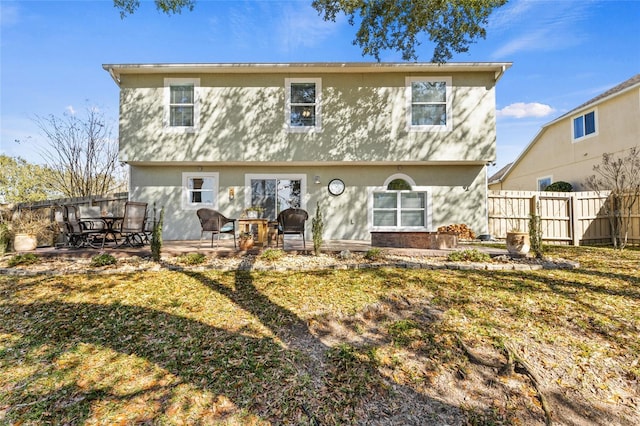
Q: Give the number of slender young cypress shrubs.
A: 3